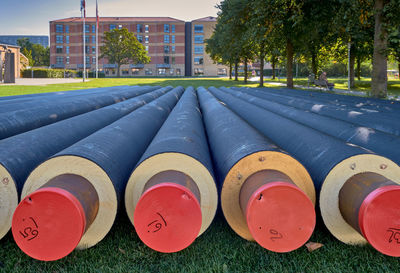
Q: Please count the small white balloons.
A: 0